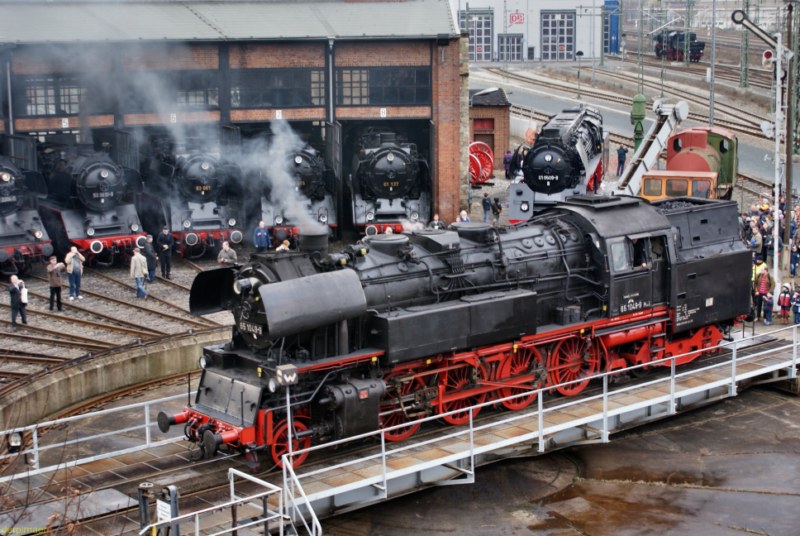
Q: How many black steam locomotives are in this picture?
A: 8